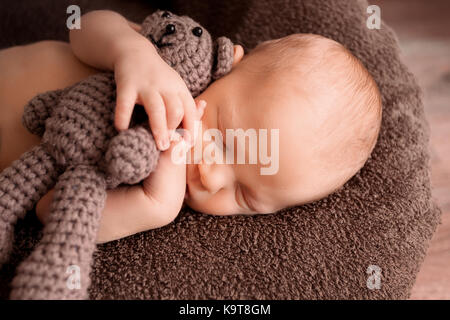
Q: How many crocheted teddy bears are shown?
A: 1